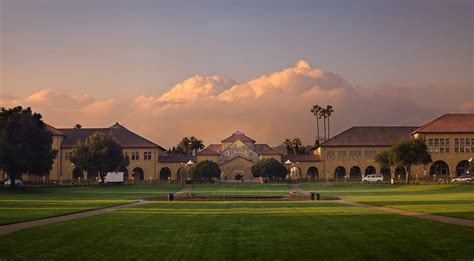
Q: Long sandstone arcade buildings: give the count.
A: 2